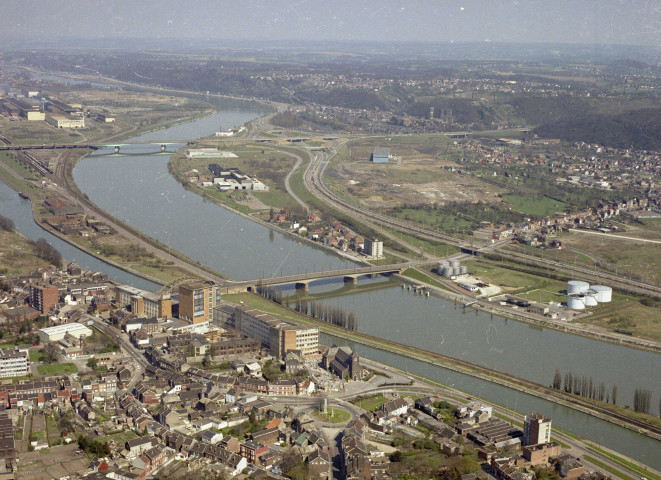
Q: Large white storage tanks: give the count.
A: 4